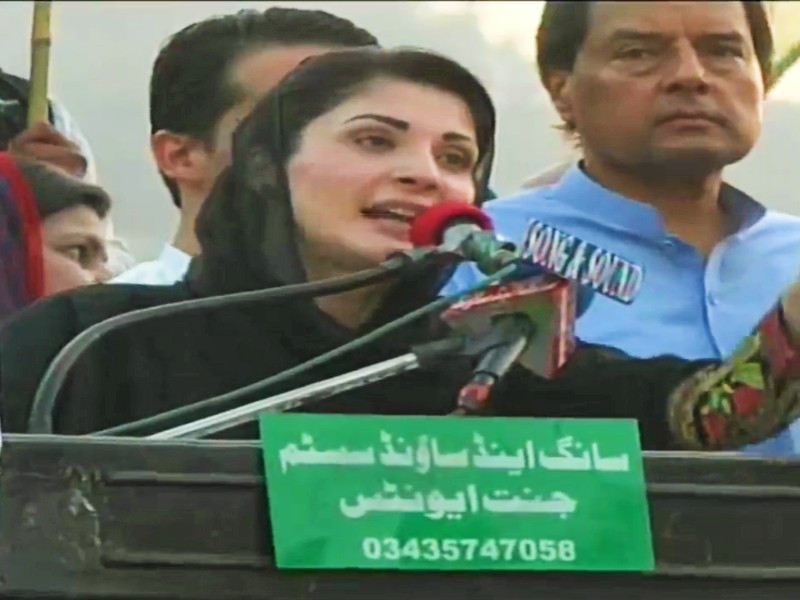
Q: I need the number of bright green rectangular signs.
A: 1